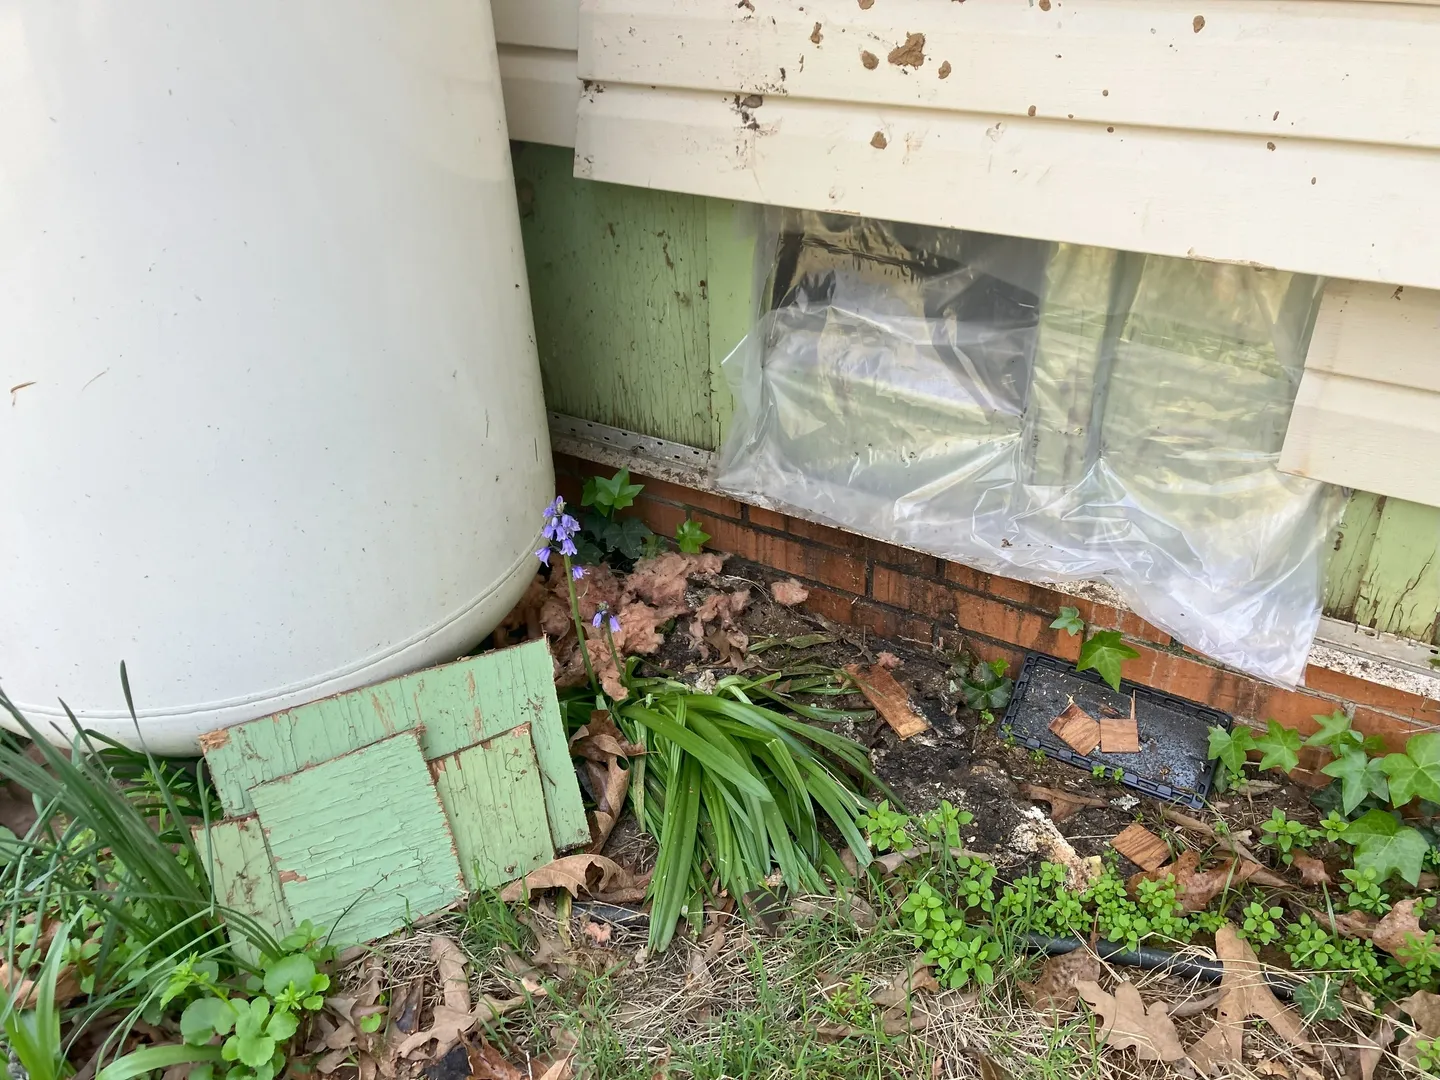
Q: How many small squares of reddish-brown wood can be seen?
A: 3